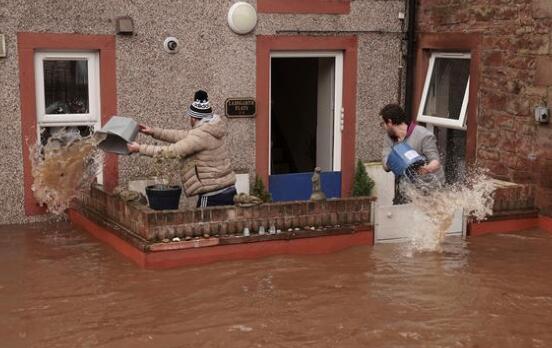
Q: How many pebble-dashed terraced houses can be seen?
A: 1